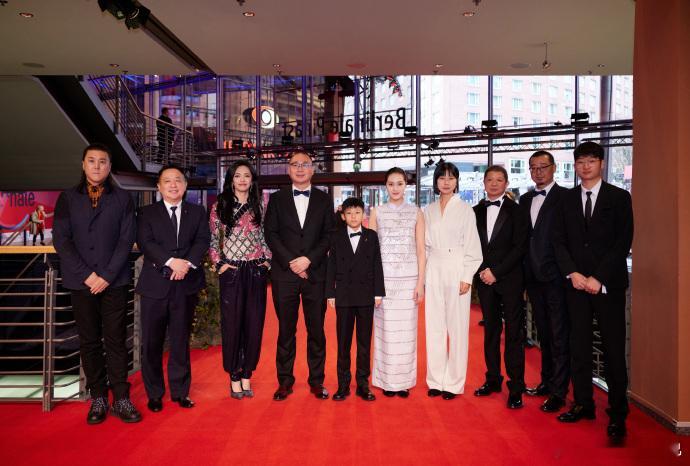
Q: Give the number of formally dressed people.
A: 10